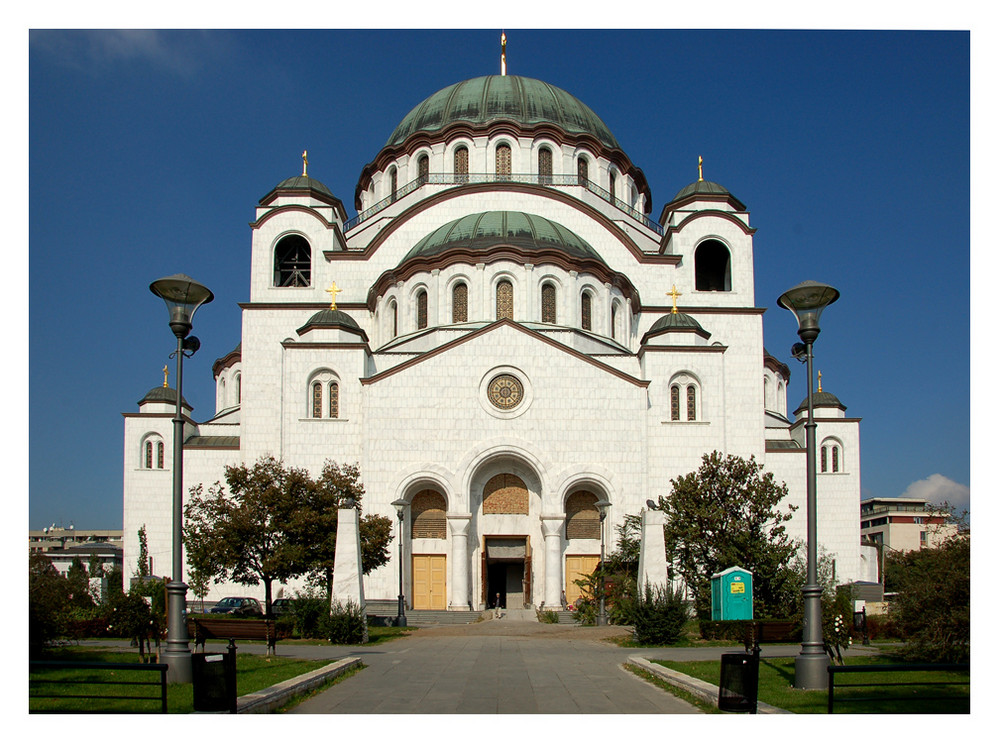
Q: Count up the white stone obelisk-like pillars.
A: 2